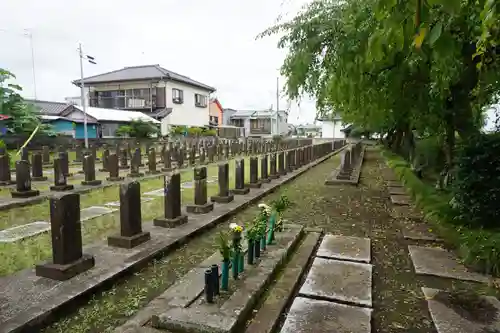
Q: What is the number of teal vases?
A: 5